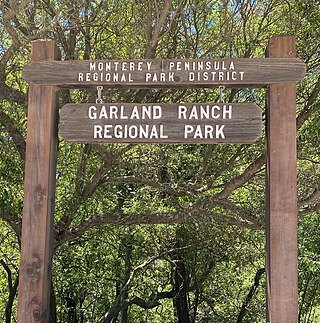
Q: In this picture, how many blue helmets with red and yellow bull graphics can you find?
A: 0